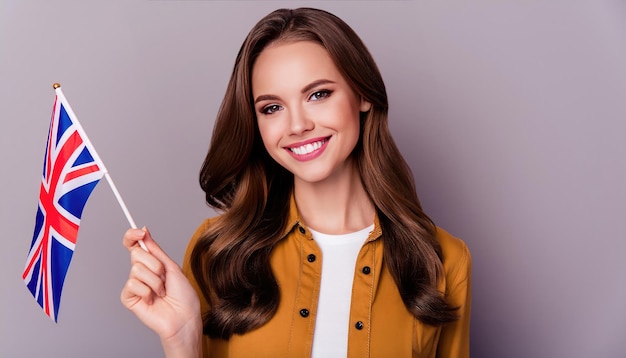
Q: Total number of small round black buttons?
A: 5